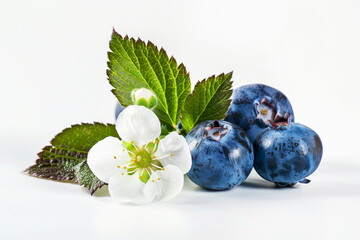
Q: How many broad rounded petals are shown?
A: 5